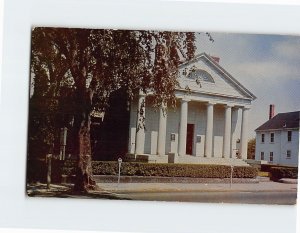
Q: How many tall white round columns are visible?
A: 6